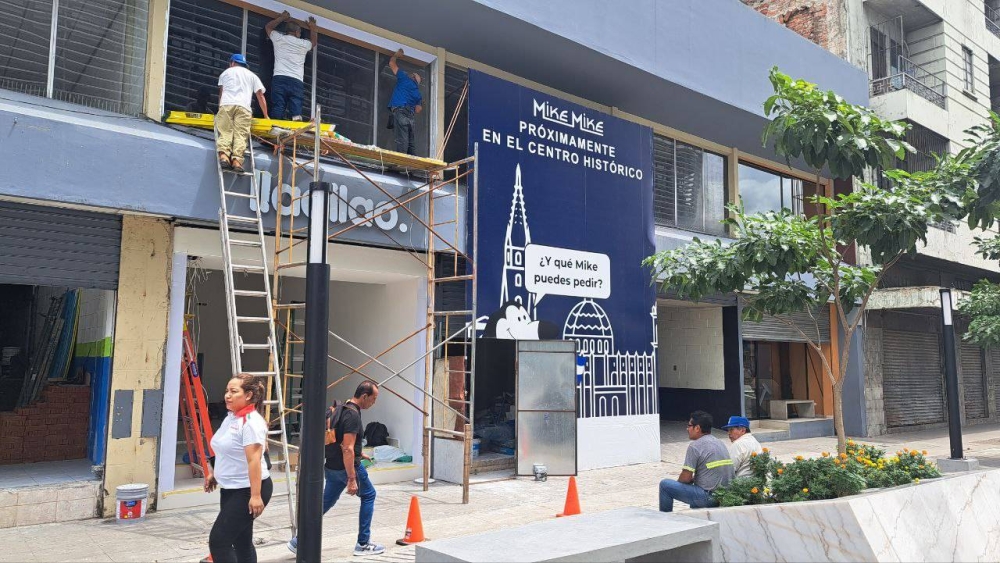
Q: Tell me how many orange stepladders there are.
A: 1